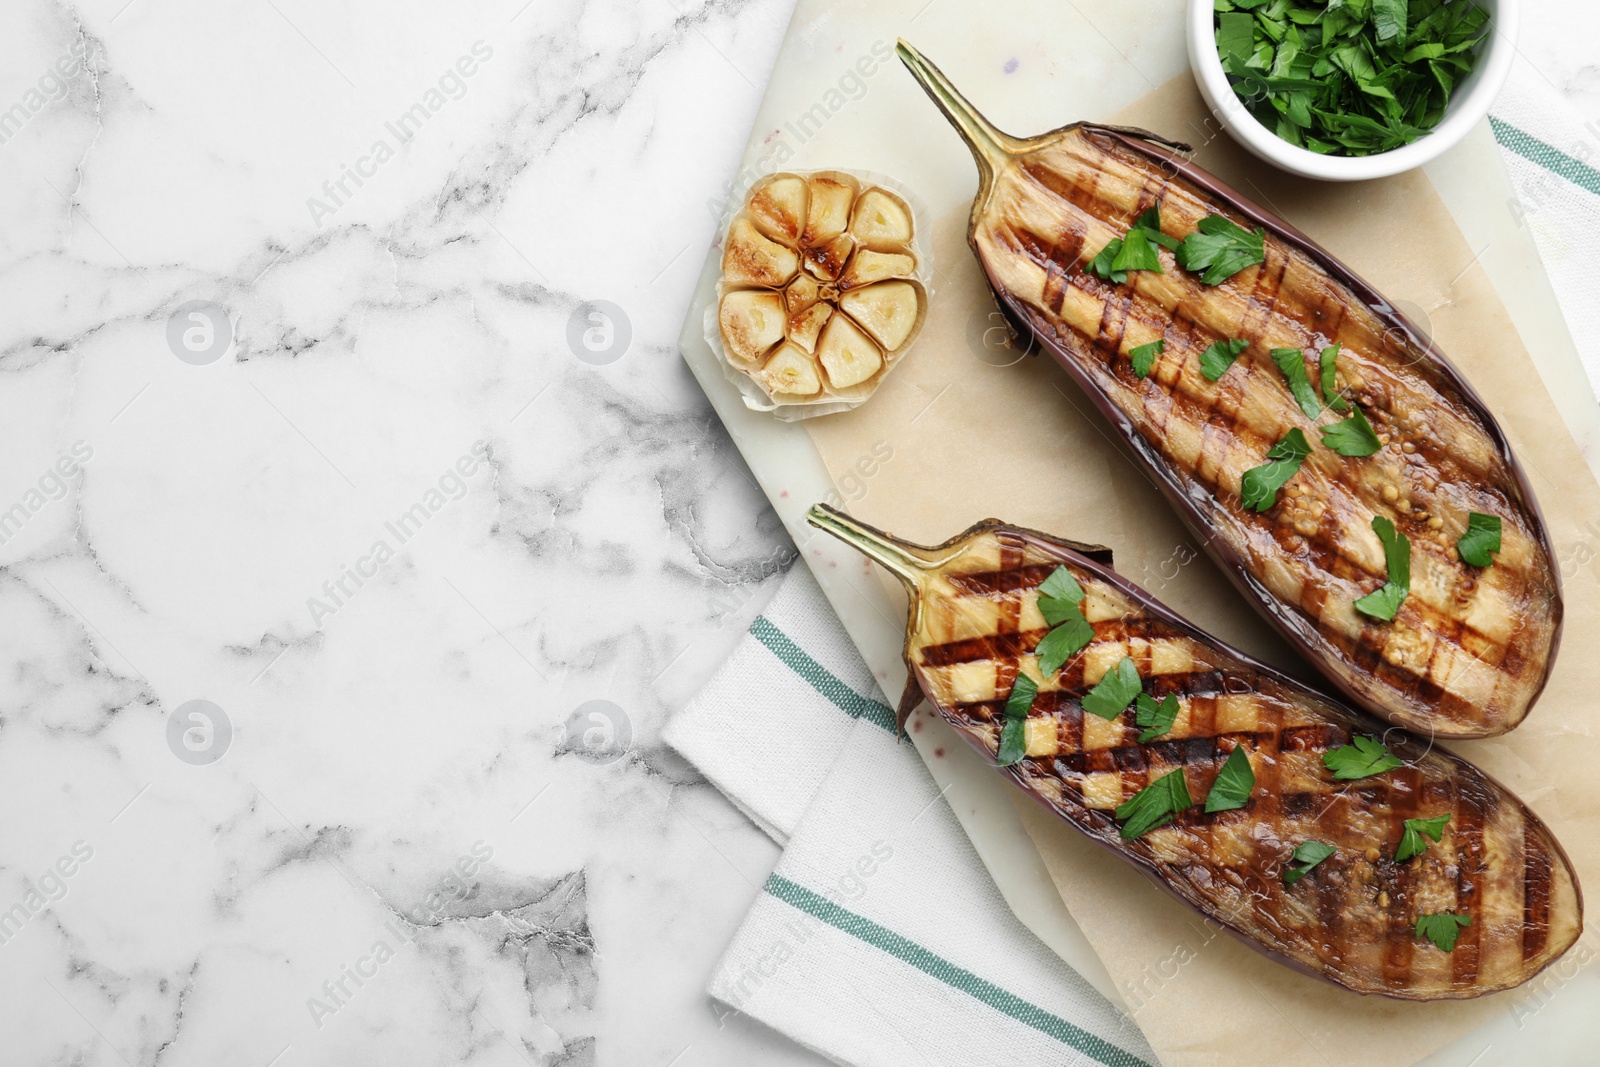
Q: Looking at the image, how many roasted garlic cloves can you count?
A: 12